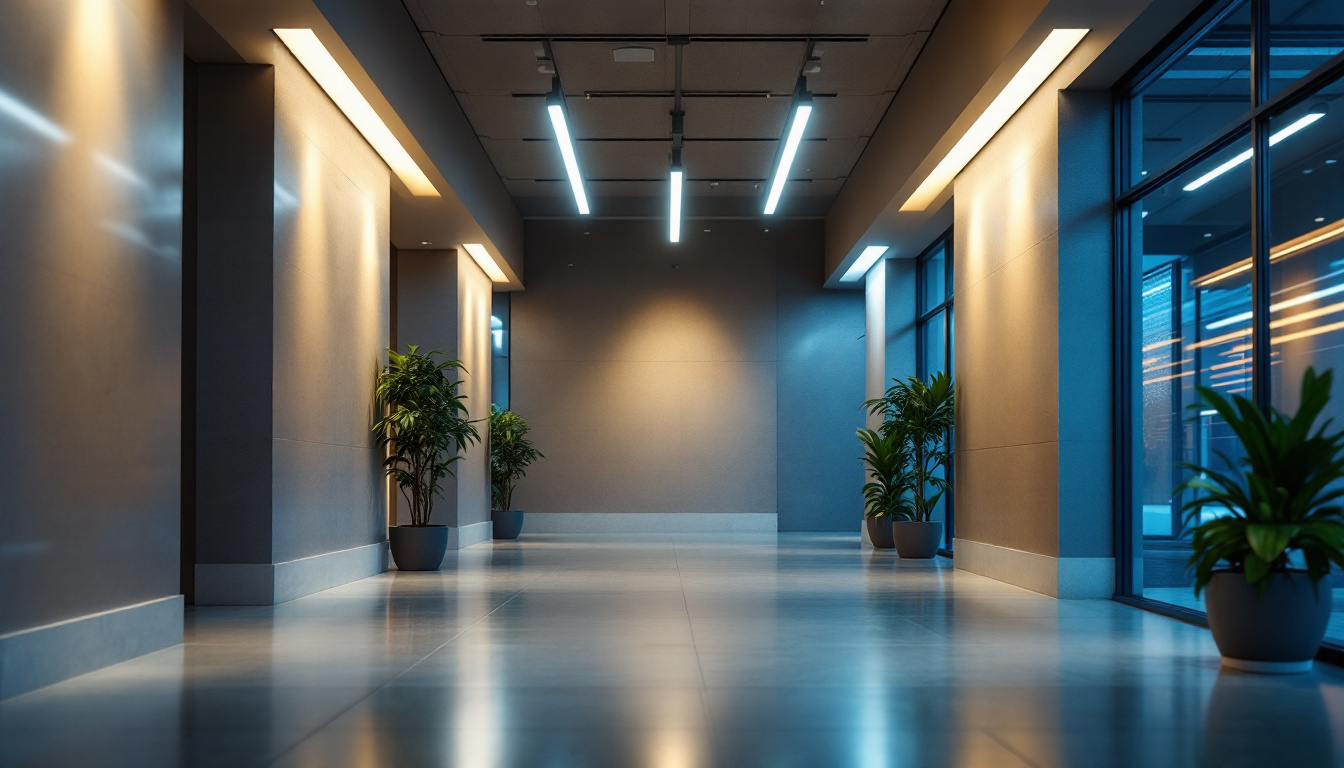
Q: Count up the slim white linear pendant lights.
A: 3